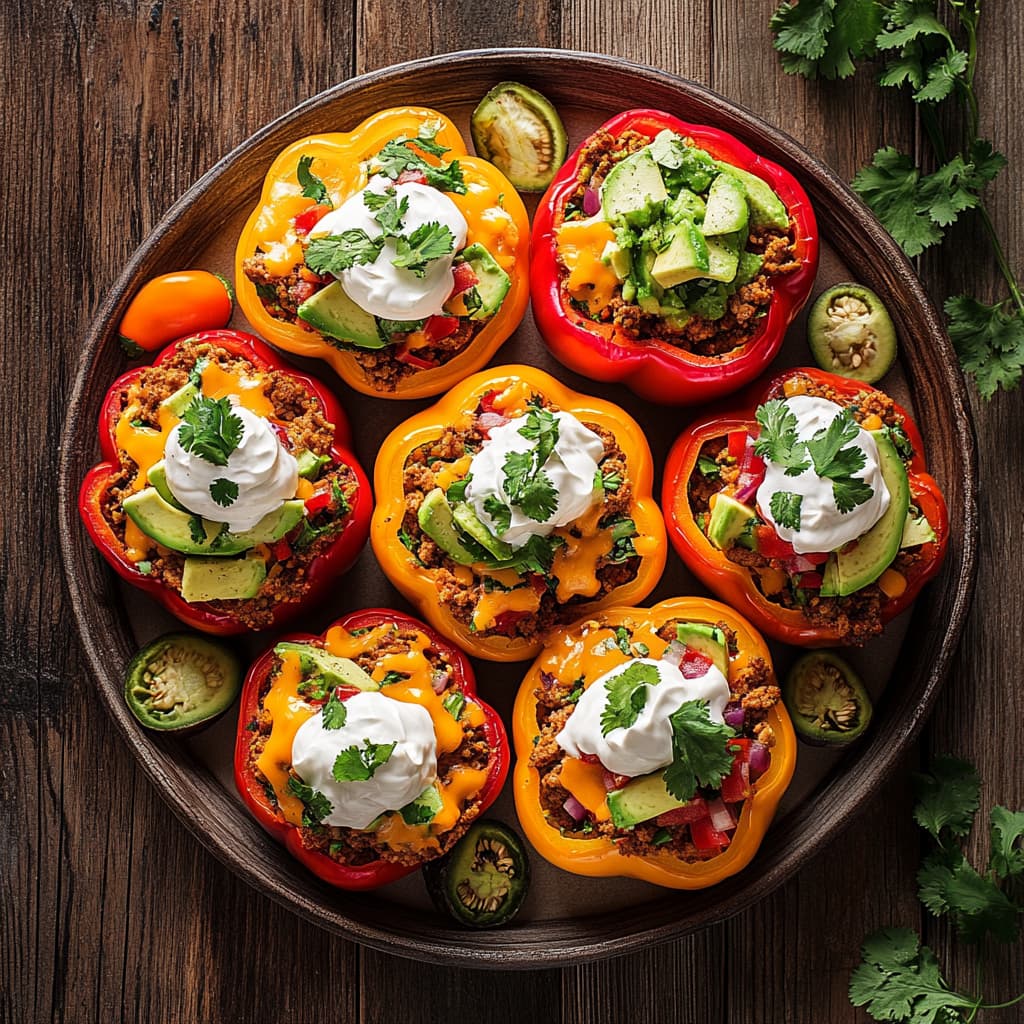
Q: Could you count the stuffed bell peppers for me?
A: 7